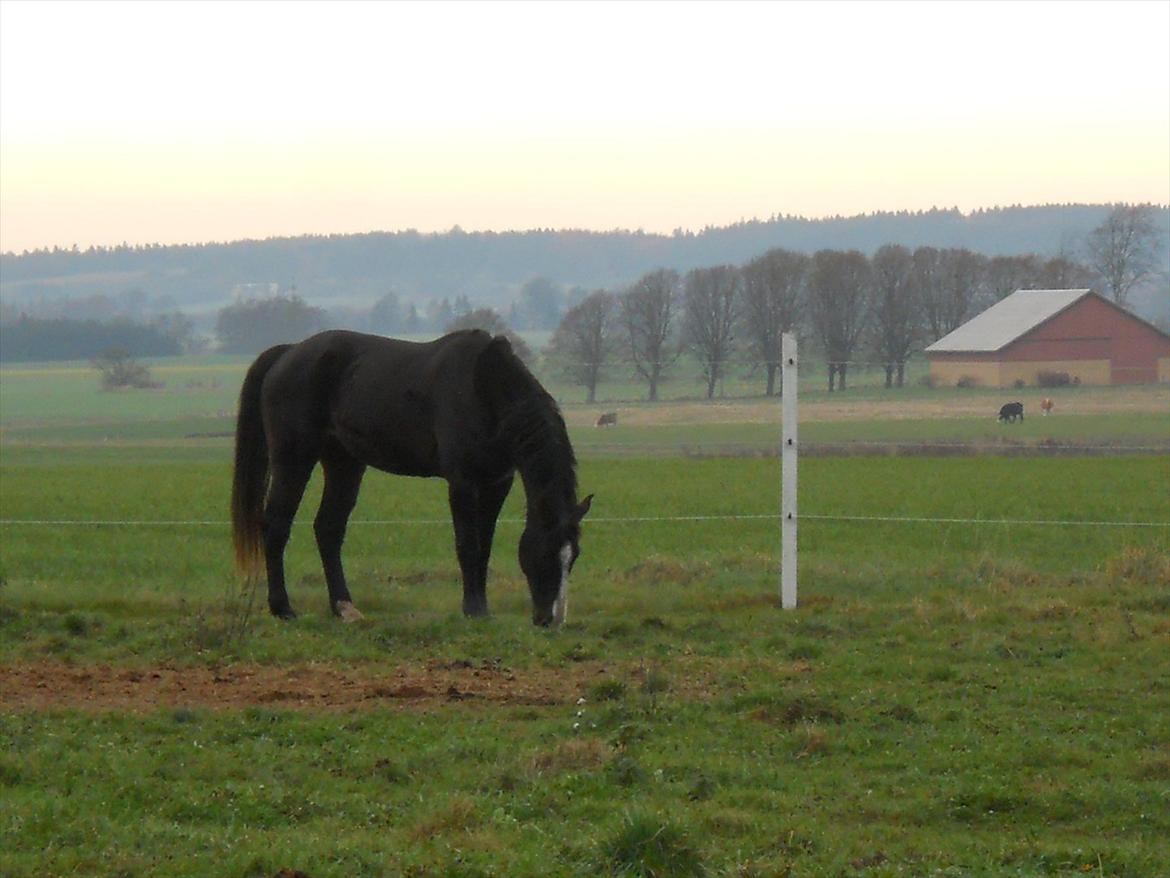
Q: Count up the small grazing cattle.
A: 3